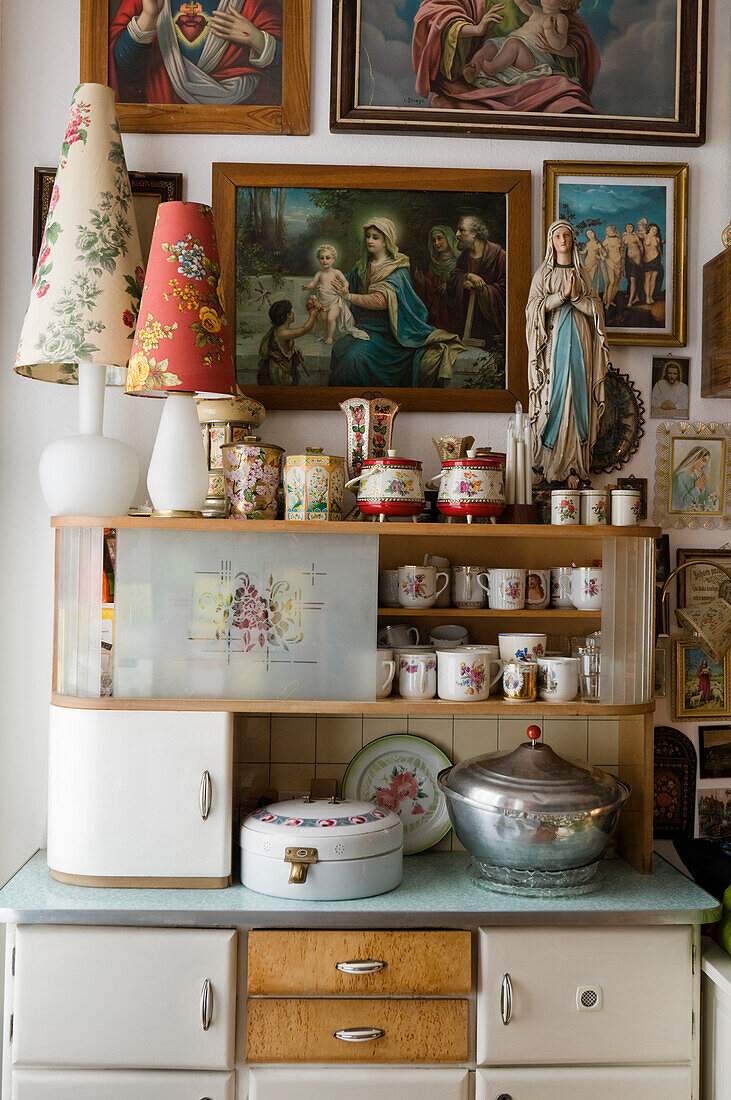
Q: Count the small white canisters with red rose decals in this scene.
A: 3